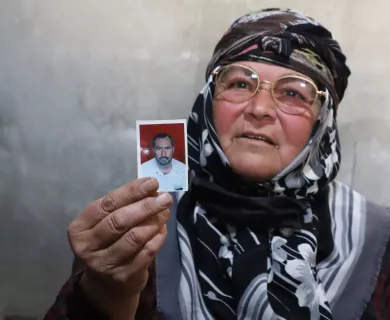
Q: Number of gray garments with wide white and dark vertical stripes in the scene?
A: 1